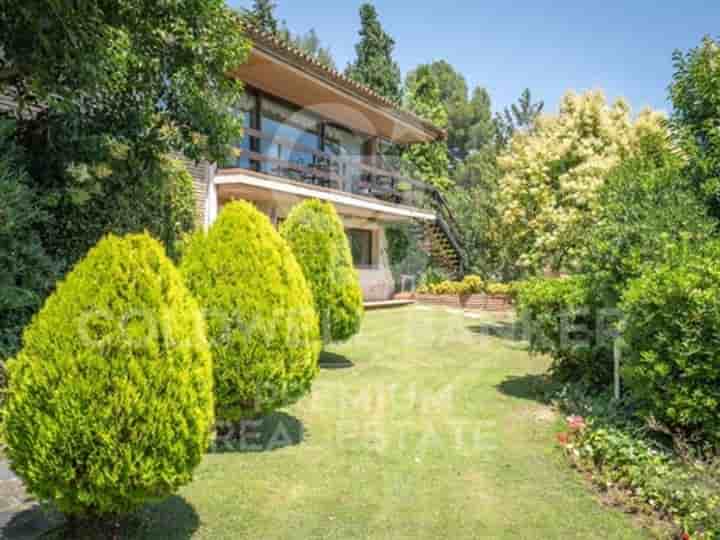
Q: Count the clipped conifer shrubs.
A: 3